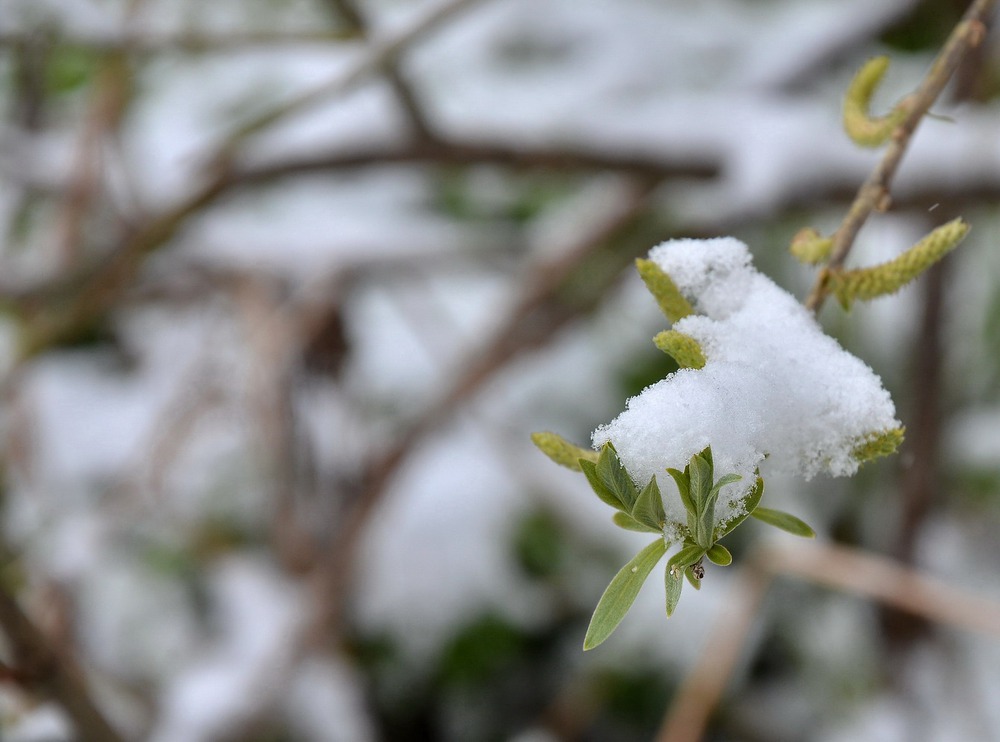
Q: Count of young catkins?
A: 7